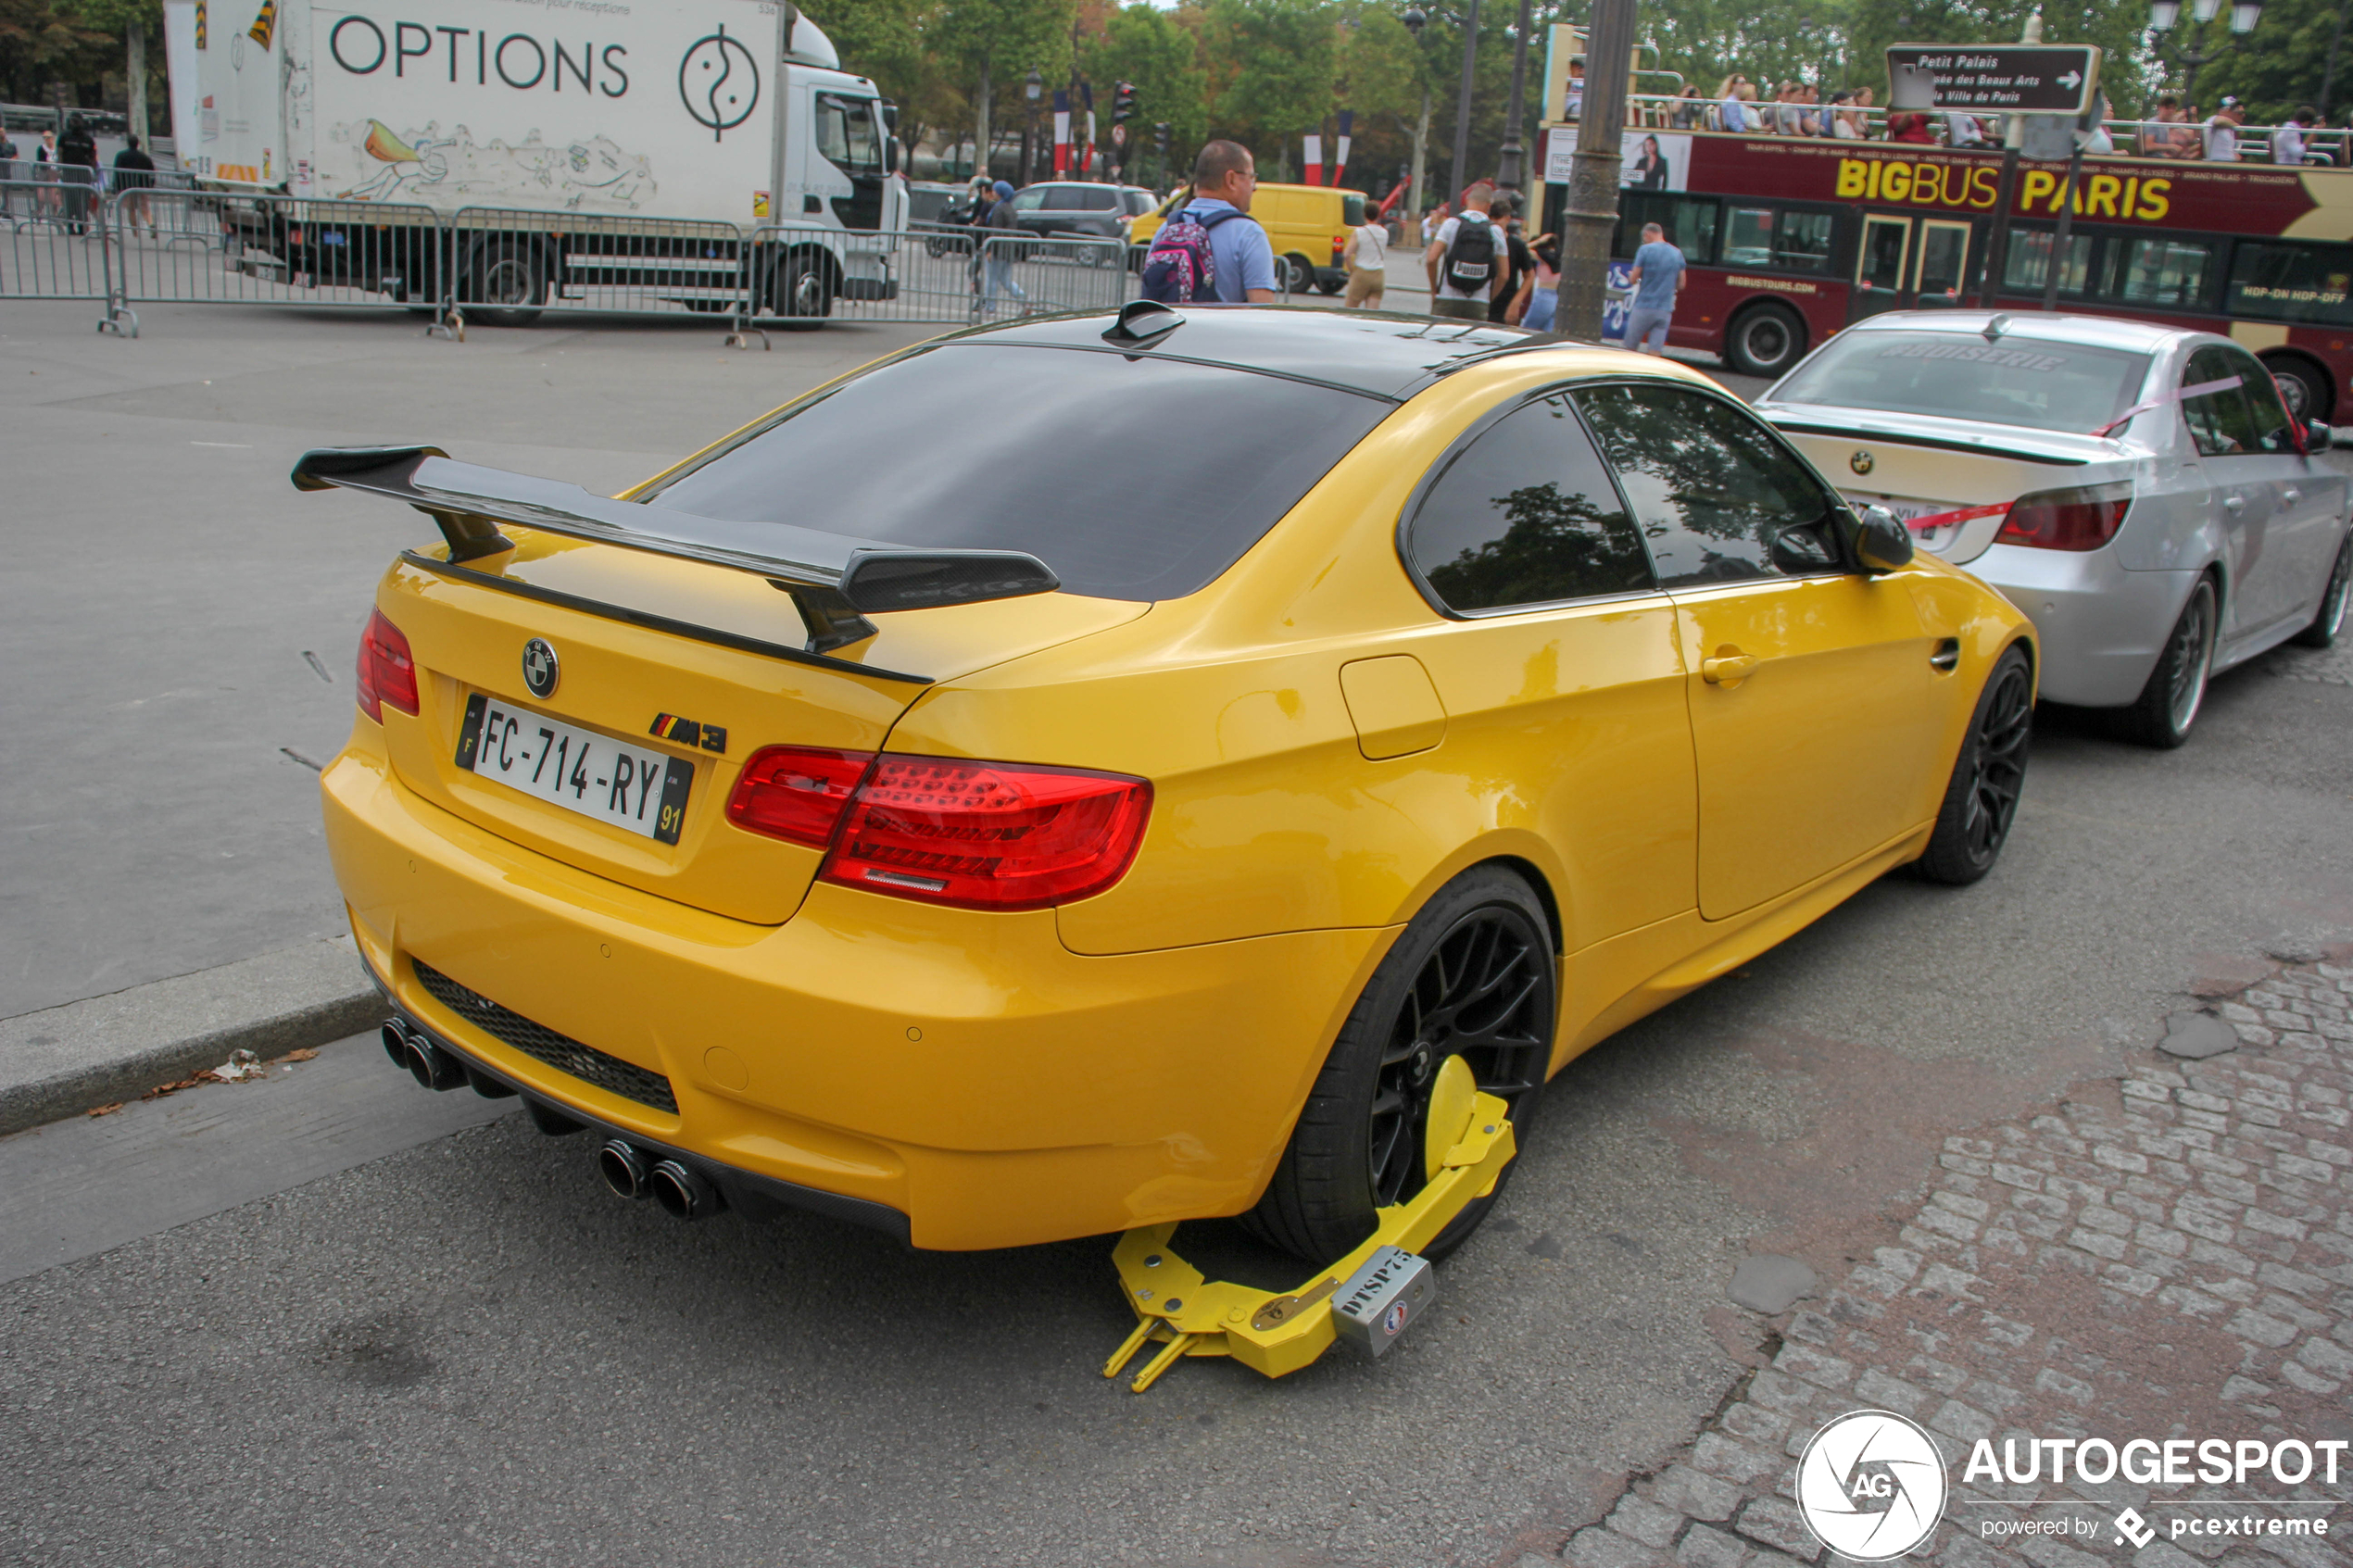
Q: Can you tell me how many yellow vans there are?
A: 1